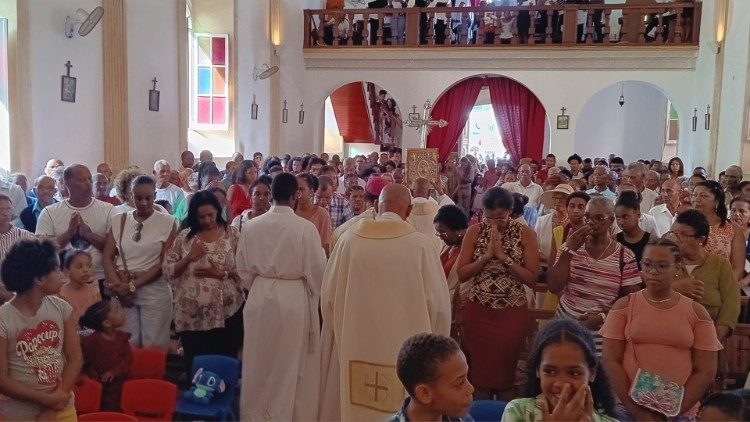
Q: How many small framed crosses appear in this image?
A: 9